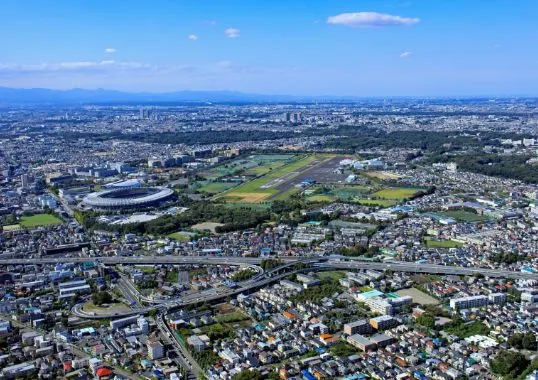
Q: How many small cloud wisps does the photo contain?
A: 4